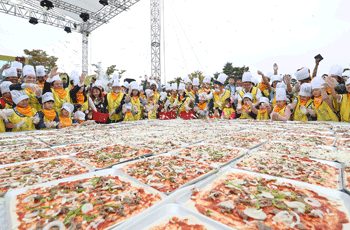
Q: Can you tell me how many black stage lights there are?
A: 5